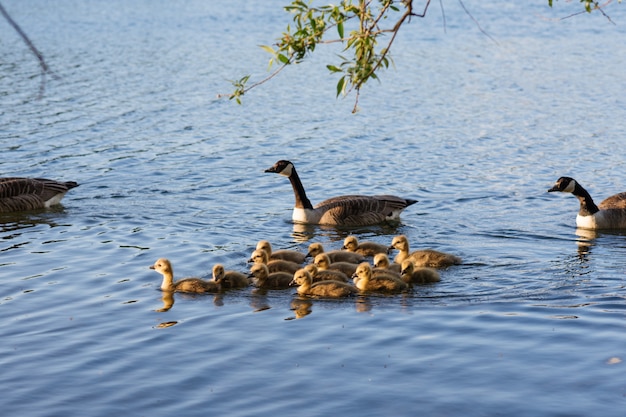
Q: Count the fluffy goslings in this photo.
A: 14